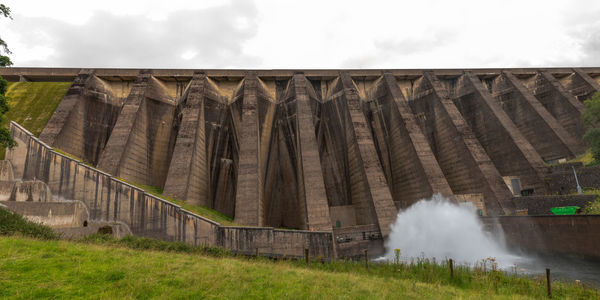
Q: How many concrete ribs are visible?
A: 12